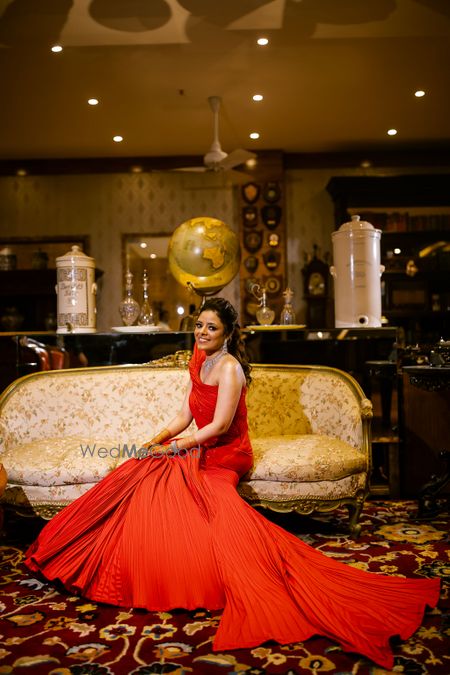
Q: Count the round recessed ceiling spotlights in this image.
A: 8